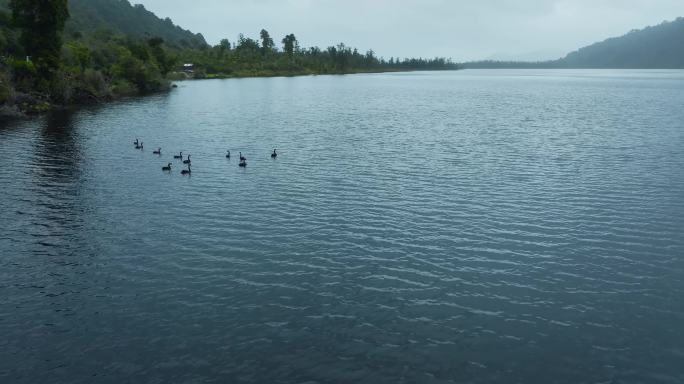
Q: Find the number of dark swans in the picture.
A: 11